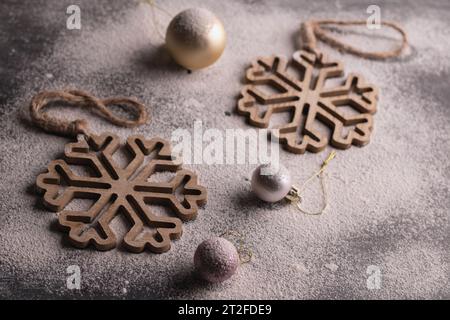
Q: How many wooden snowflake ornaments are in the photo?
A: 2